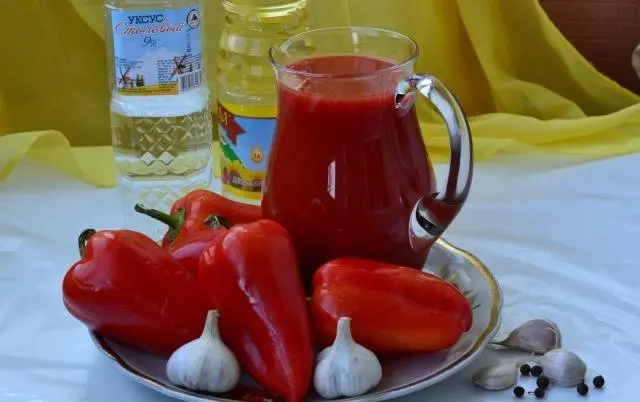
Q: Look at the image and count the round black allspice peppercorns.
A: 7